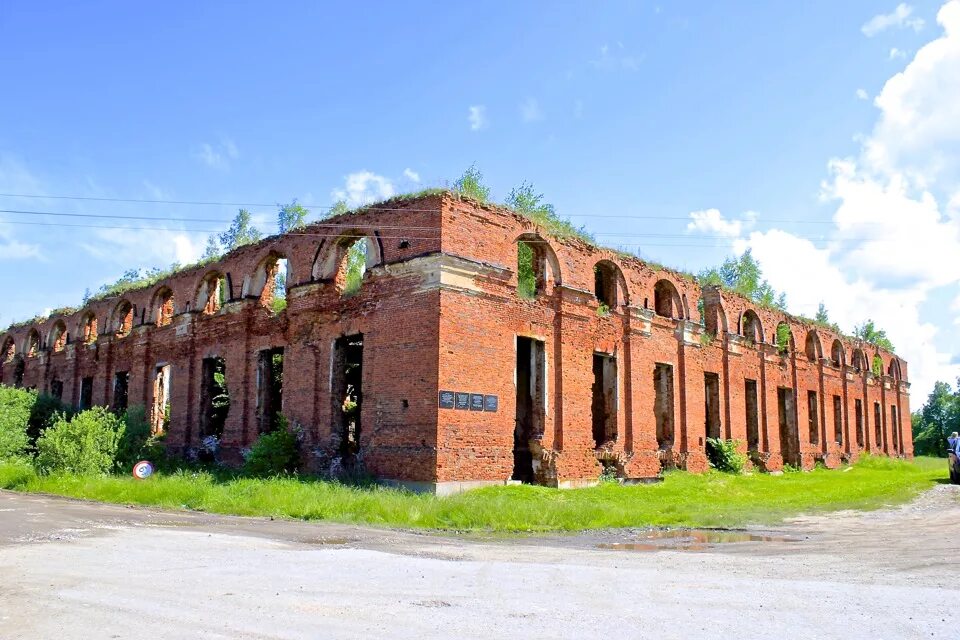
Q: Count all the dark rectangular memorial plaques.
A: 4